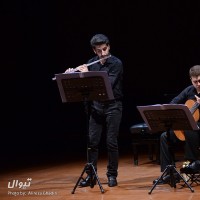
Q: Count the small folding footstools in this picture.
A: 1